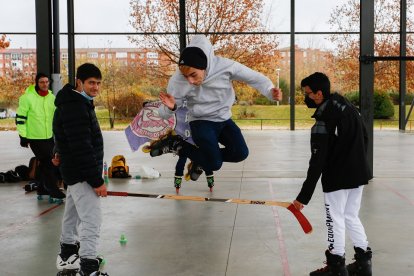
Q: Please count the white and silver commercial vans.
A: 0